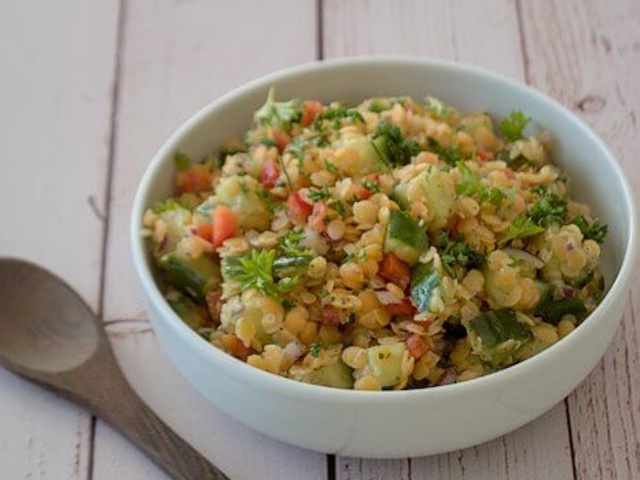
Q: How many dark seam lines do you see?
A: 3